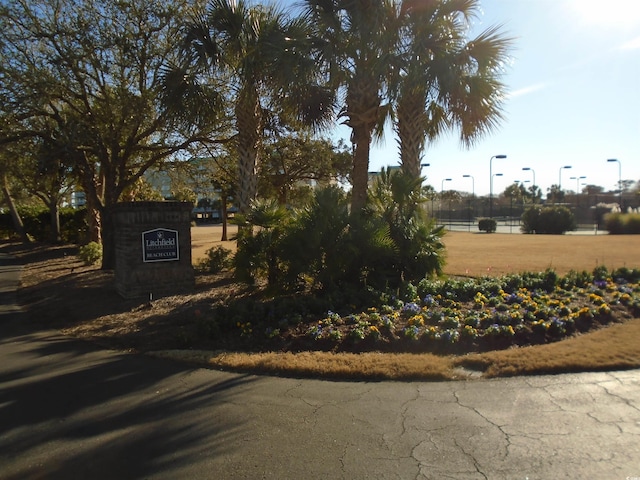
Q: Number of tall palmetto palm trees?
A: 3